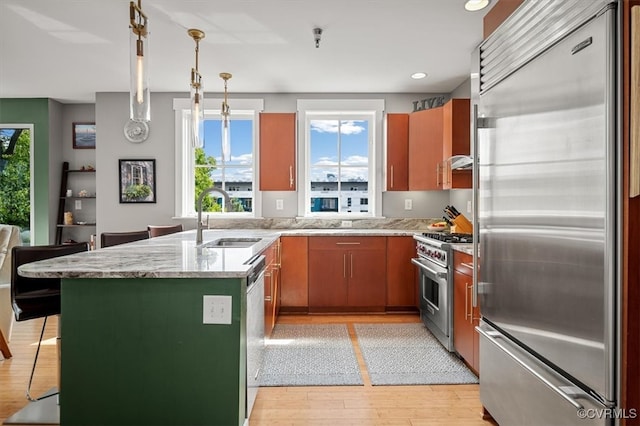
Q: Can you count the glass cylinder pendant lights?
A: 3